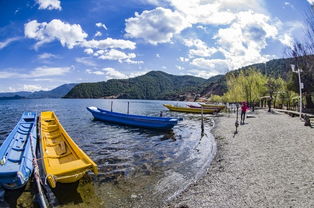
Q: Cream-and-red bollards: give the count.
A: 0